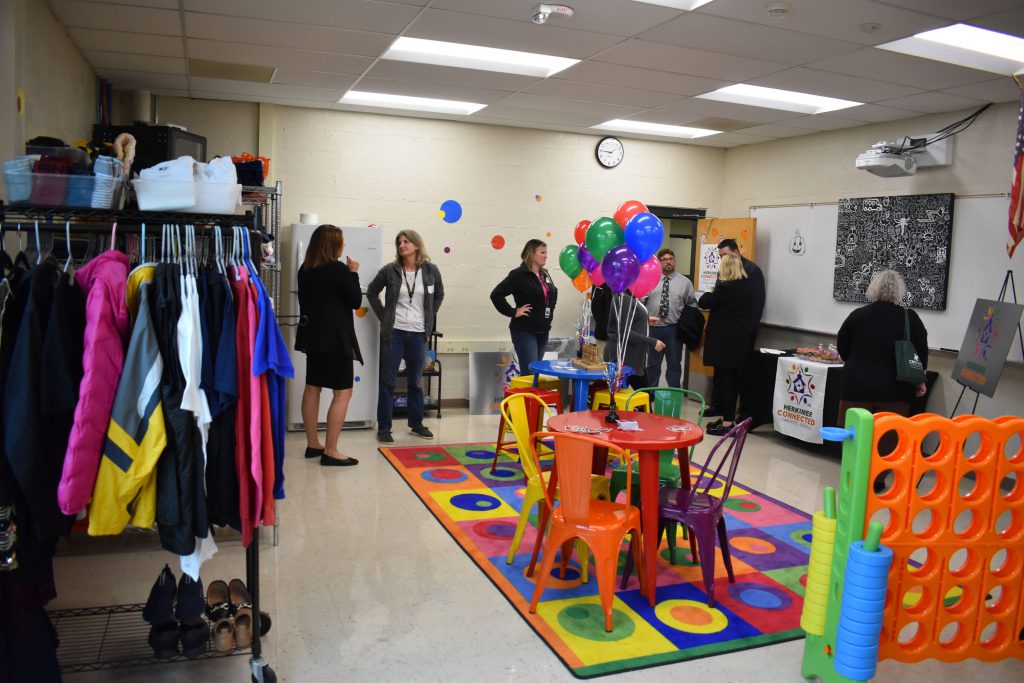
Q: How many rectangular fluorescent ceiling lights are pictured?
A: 6